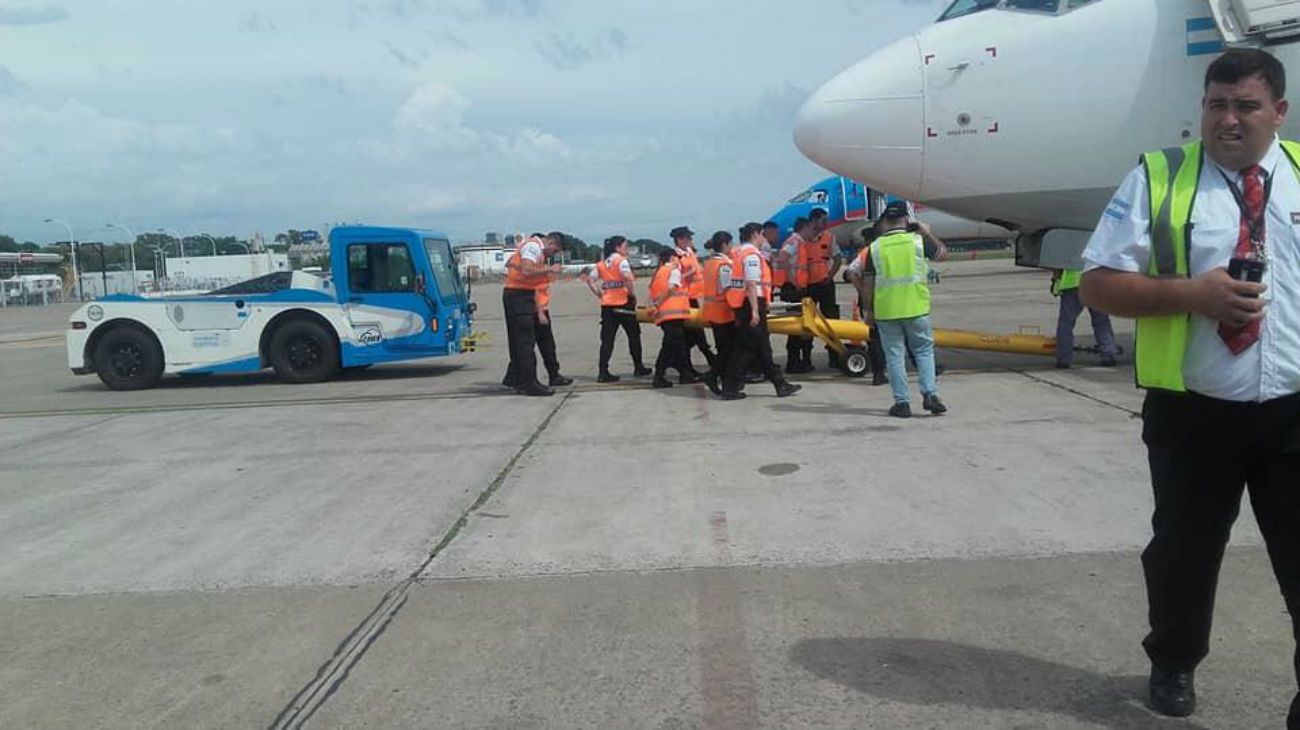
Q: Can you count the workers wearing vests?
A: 14